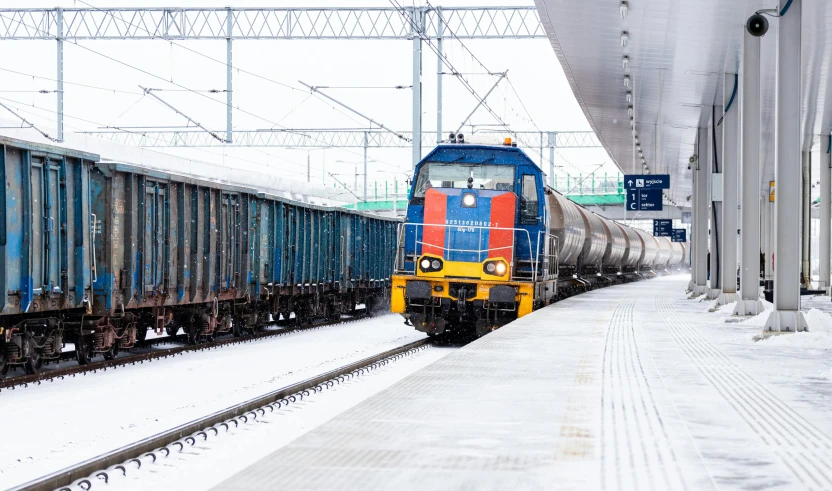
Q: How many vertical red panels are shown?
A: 2